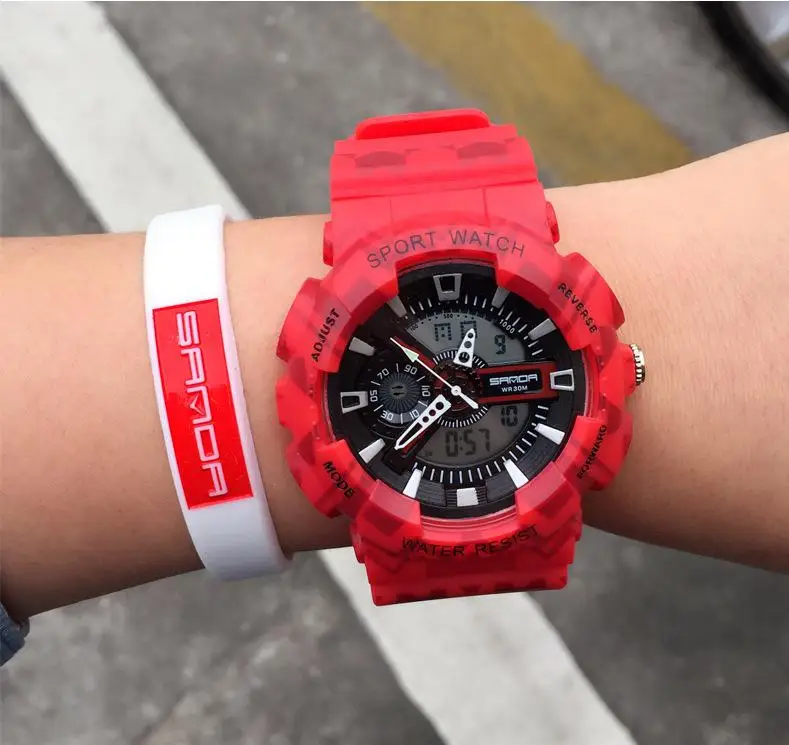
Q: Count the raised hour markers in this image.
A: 12